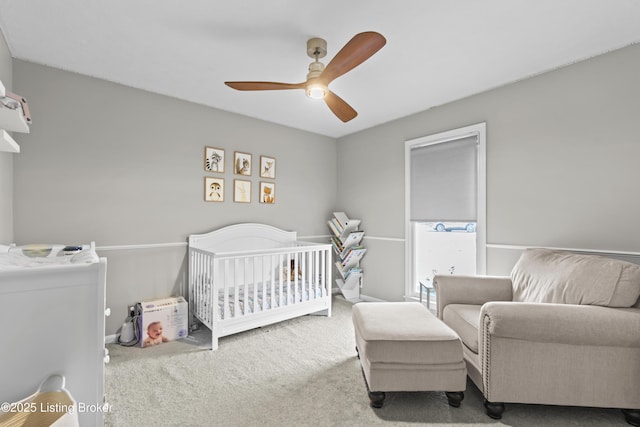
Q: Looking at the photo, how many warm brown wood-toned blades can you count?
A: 3